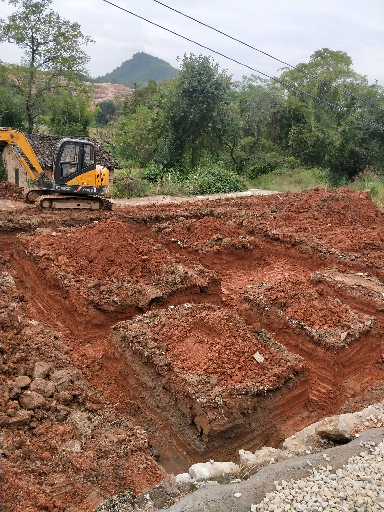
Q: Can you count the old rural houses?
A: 1